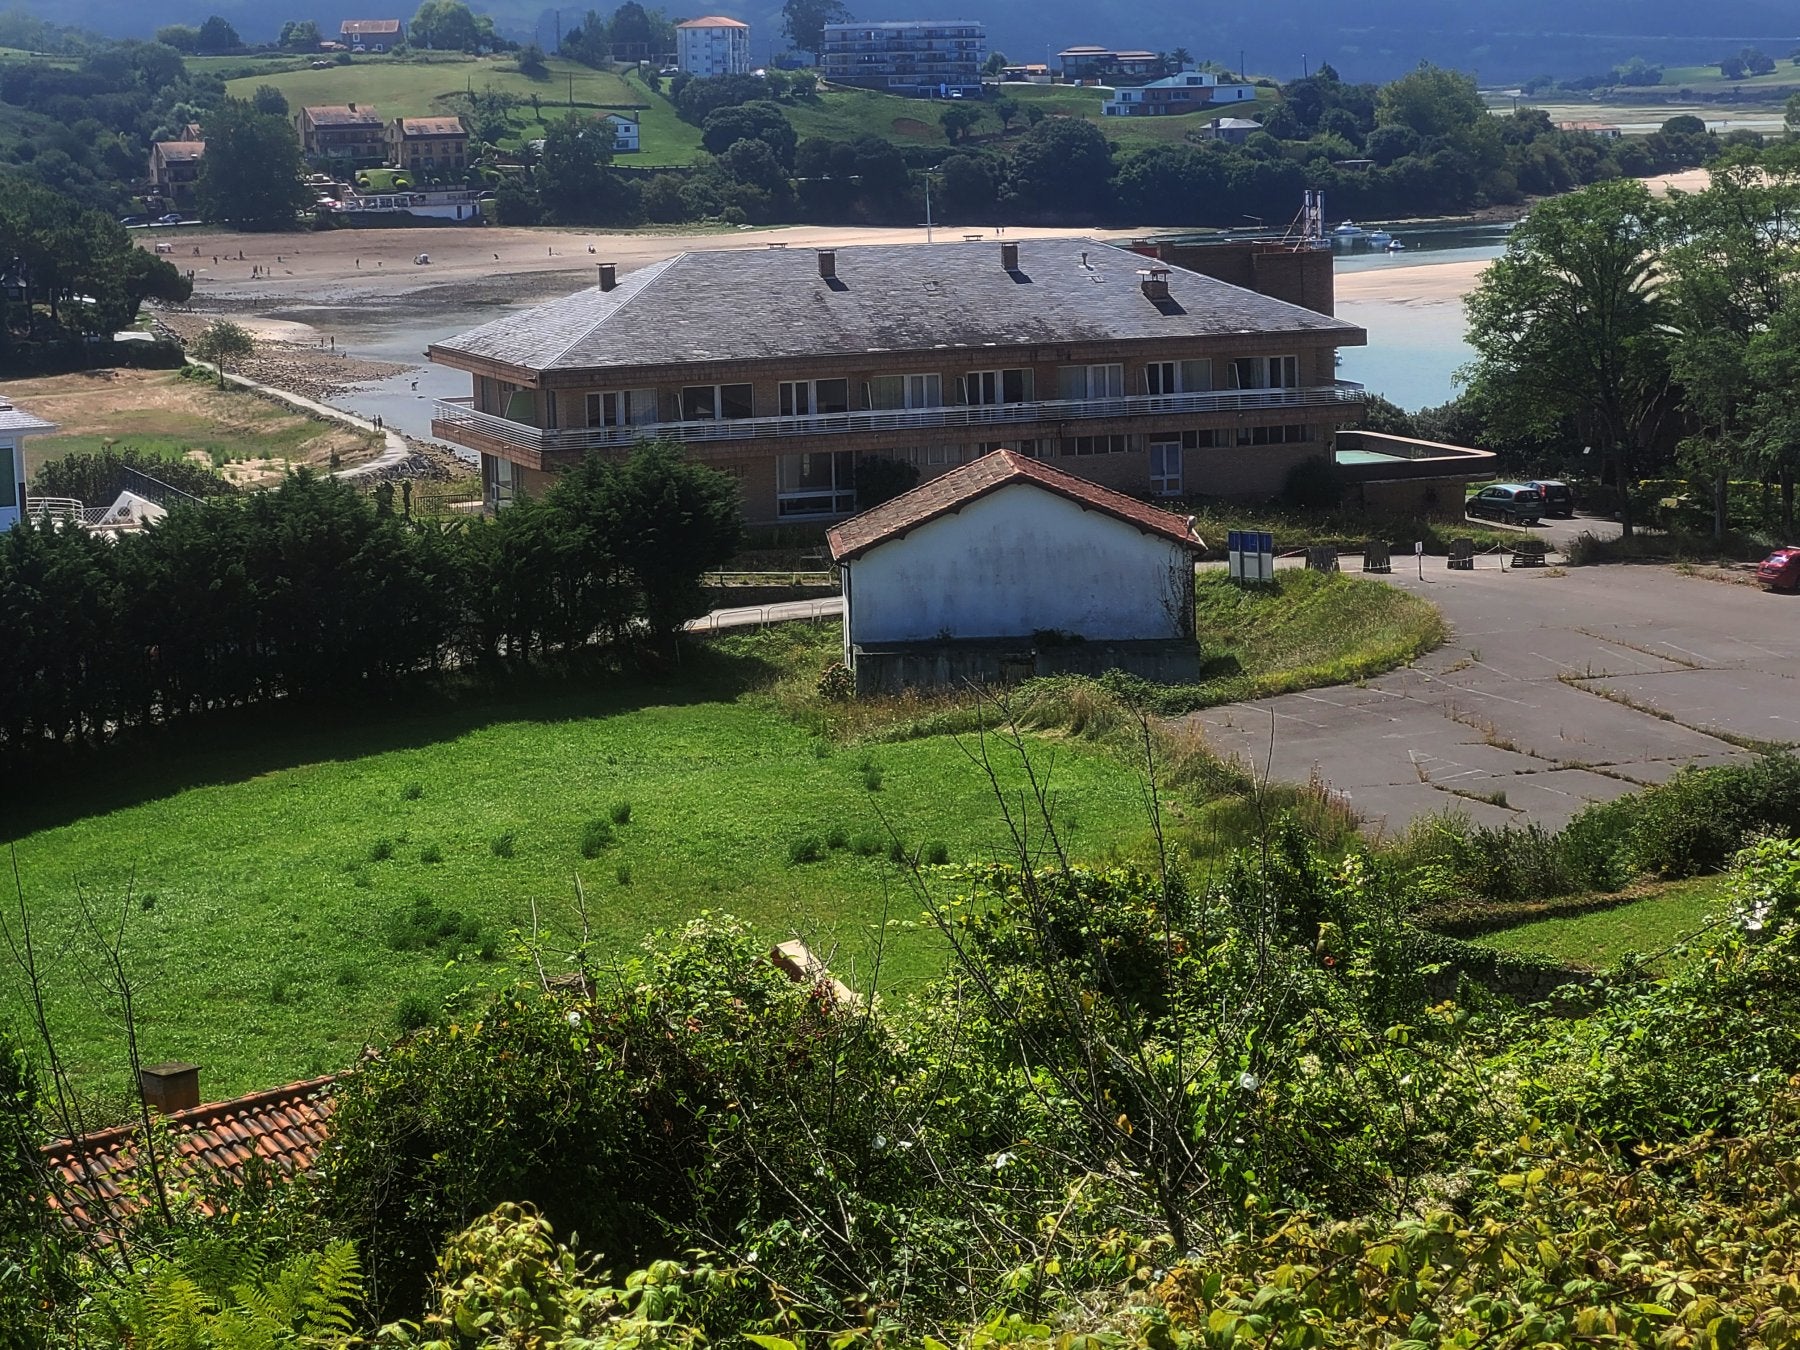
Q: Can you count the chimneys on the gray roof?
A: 4